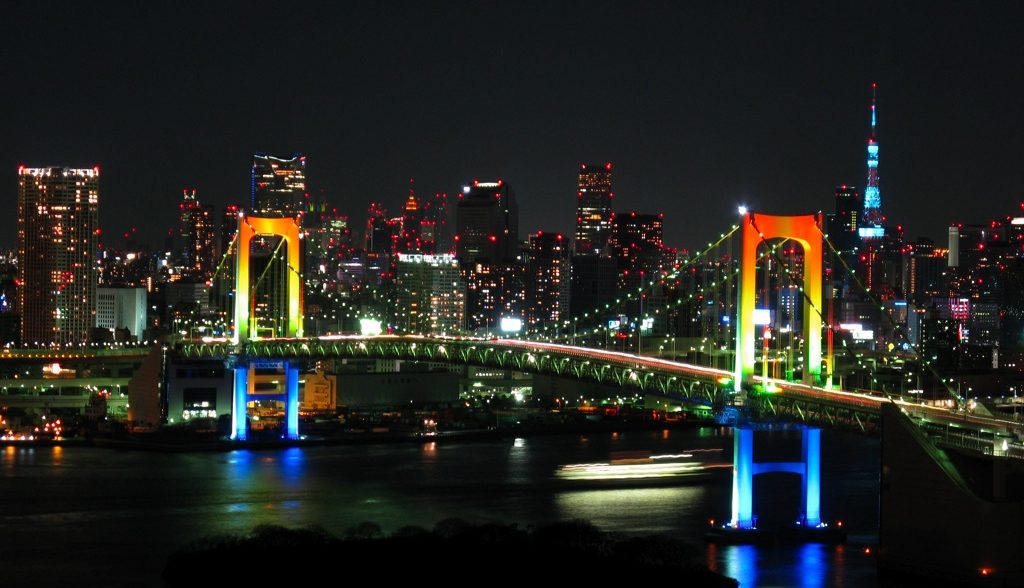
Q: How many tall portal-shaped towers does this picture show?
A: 2